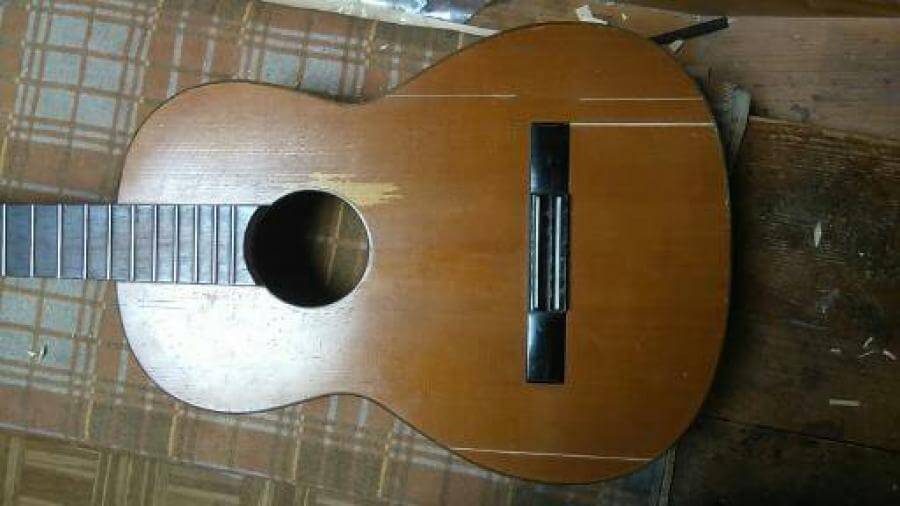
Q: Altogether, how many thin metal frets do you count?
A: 11